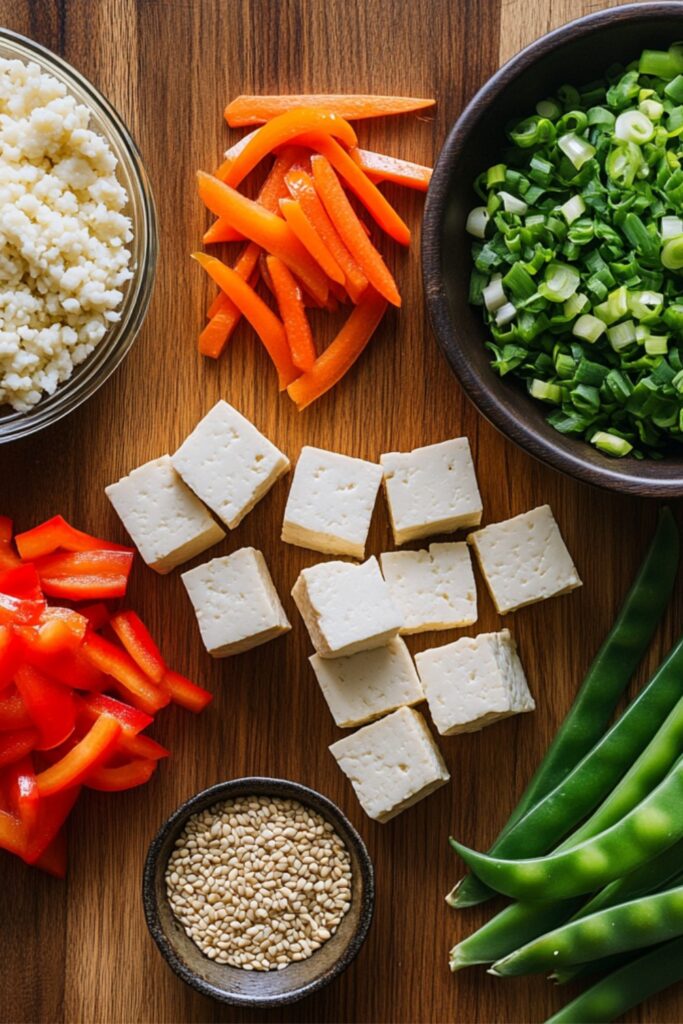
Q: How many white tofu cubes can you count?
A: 11